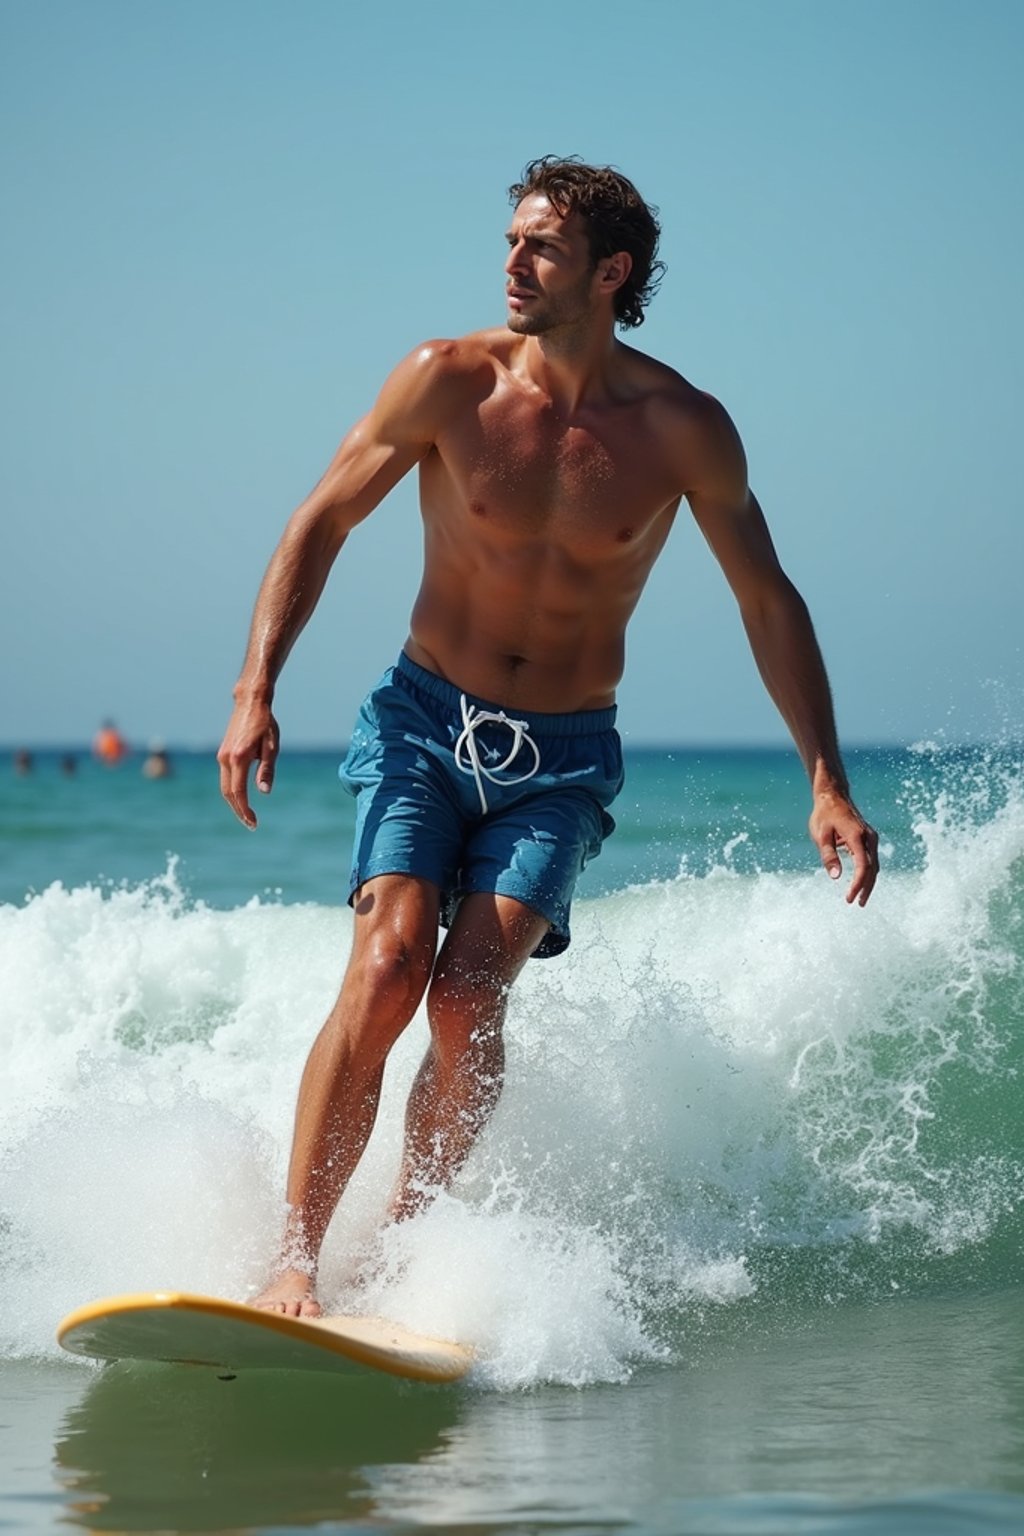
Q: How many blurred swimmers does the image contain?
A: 4